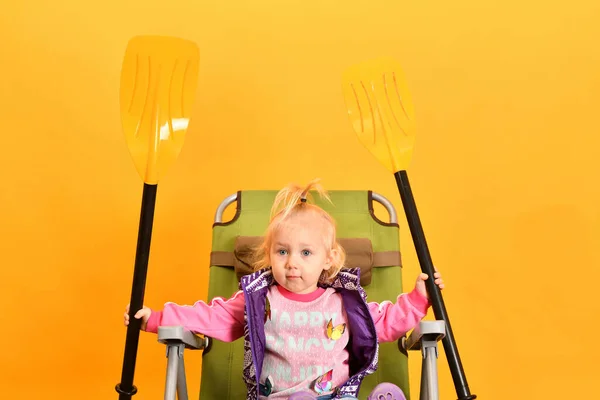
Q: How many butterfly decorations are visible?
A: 4